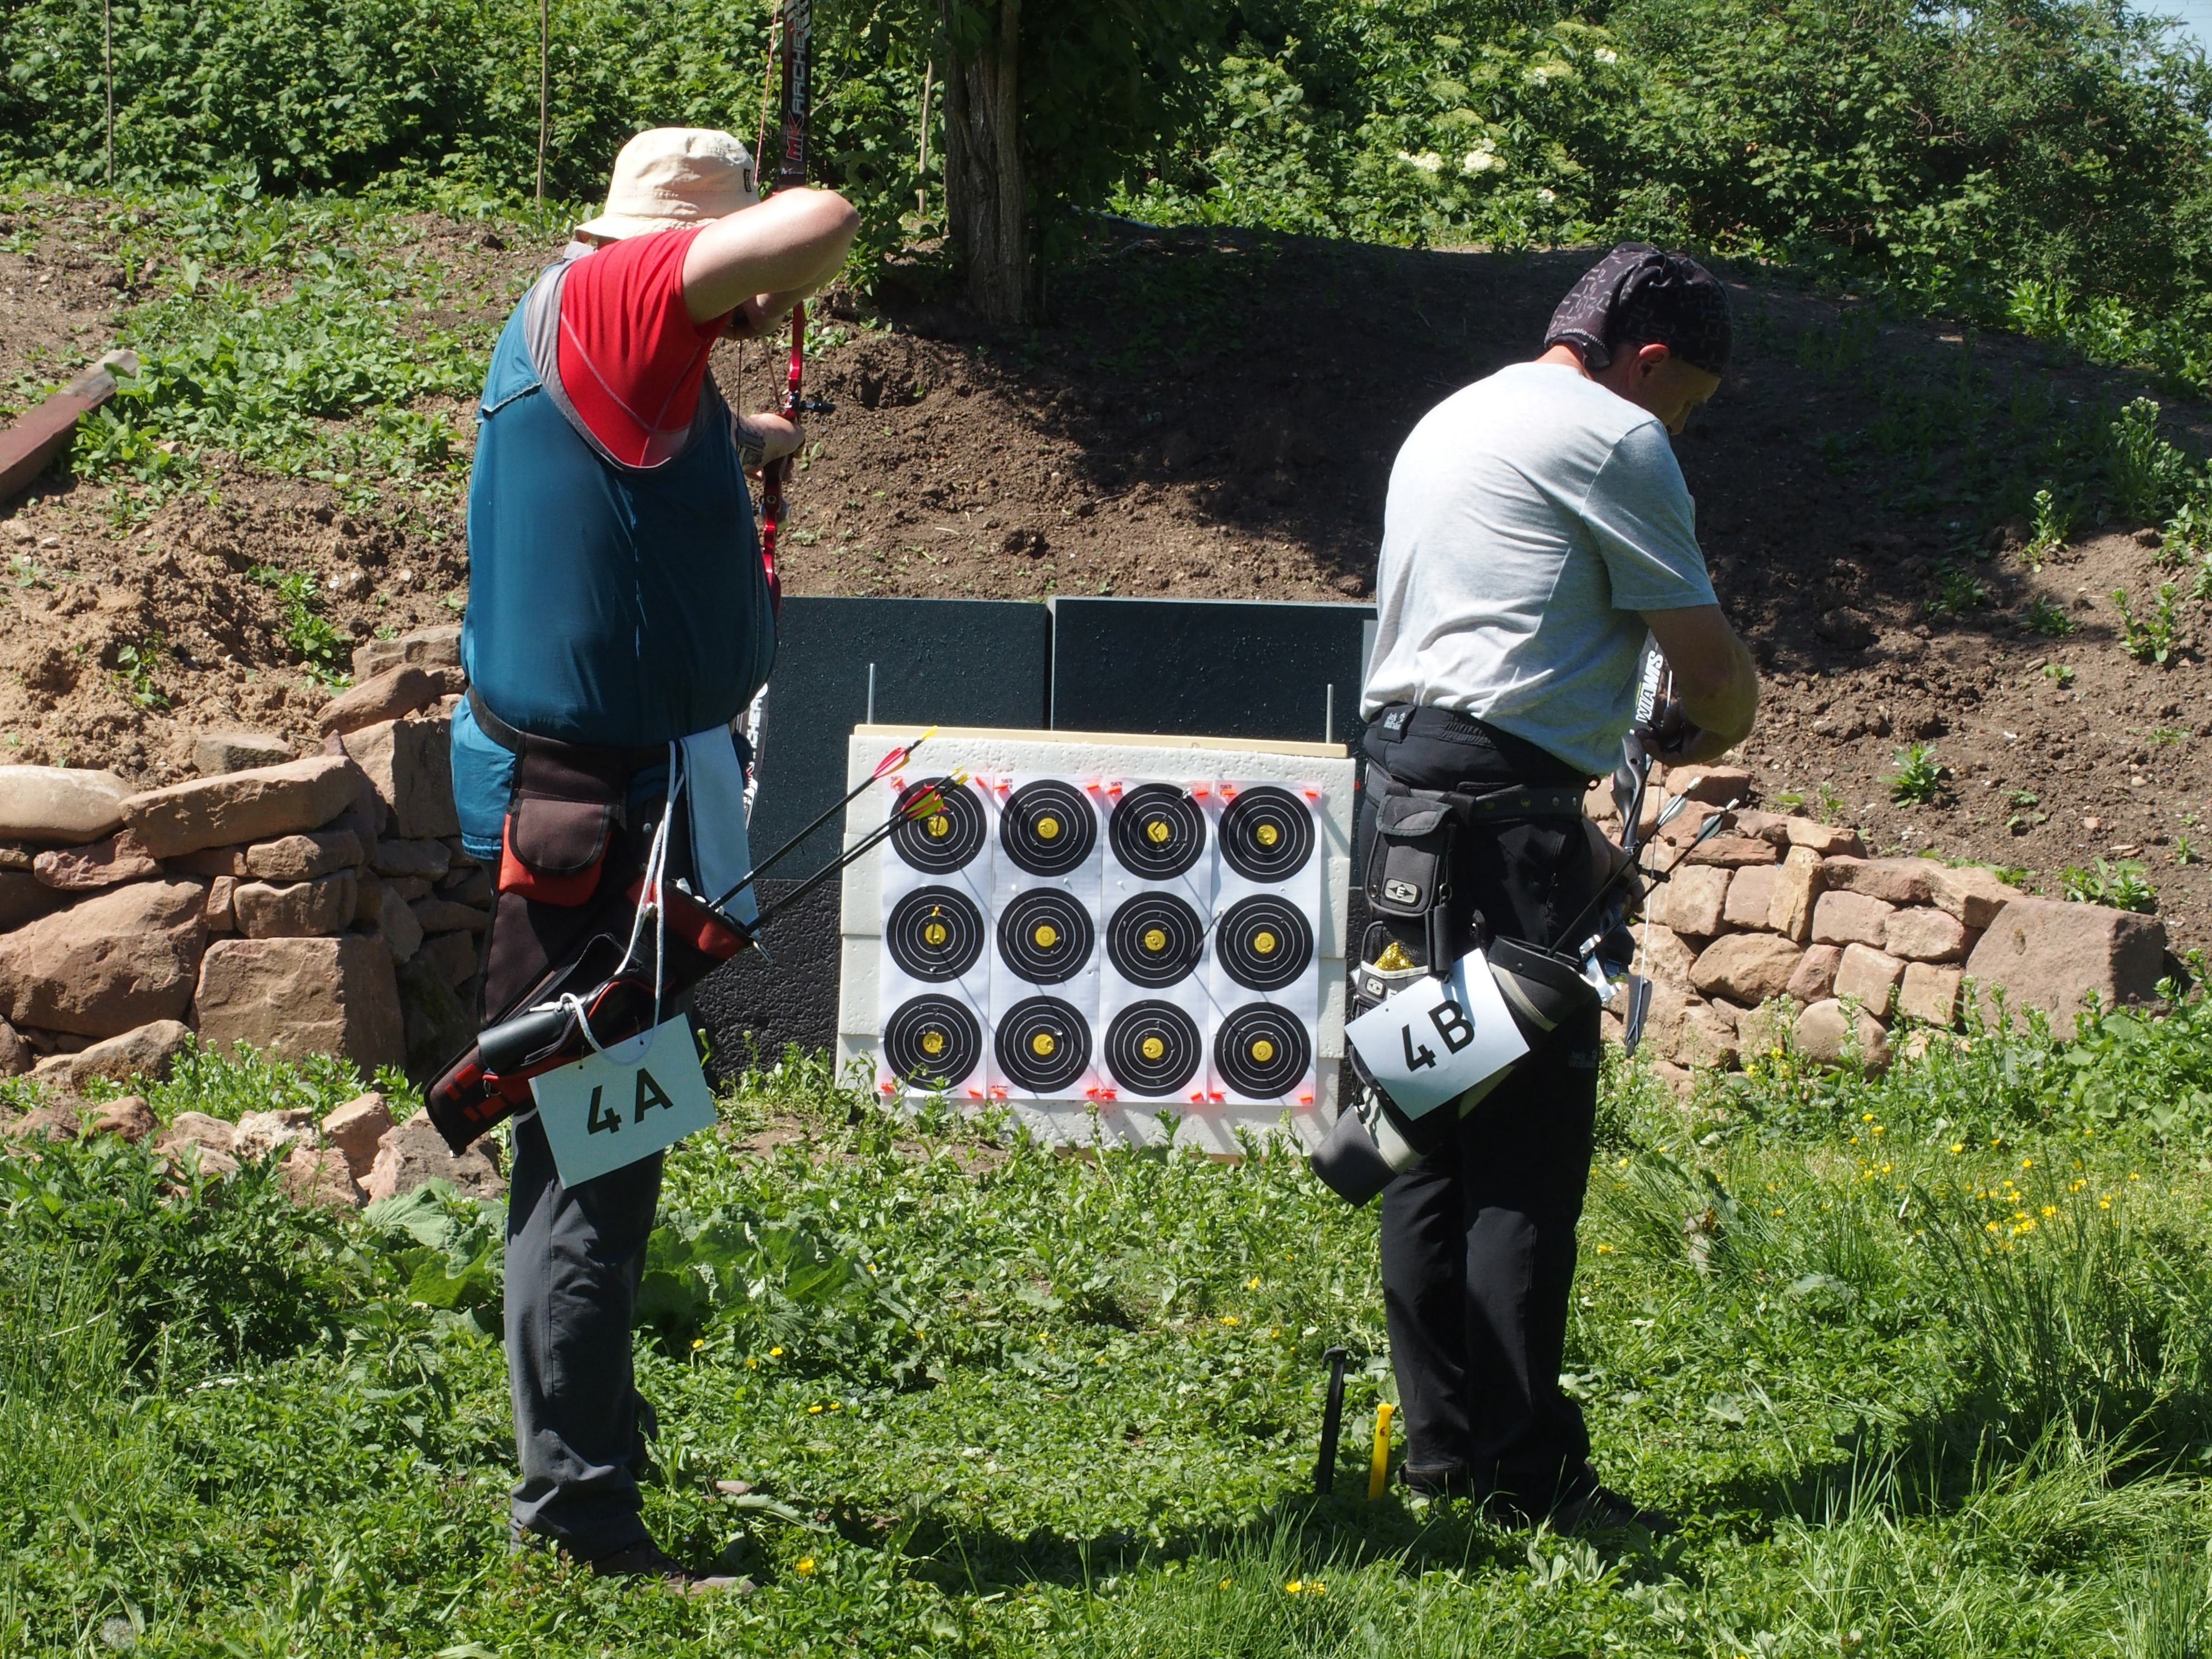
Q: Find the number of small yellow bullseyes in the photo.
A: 12